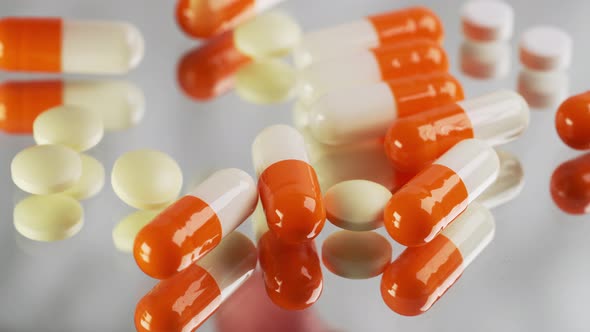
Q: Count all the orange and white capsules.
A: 10